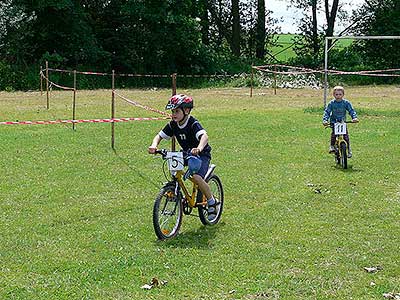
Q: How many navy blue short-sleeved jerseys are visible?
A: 1